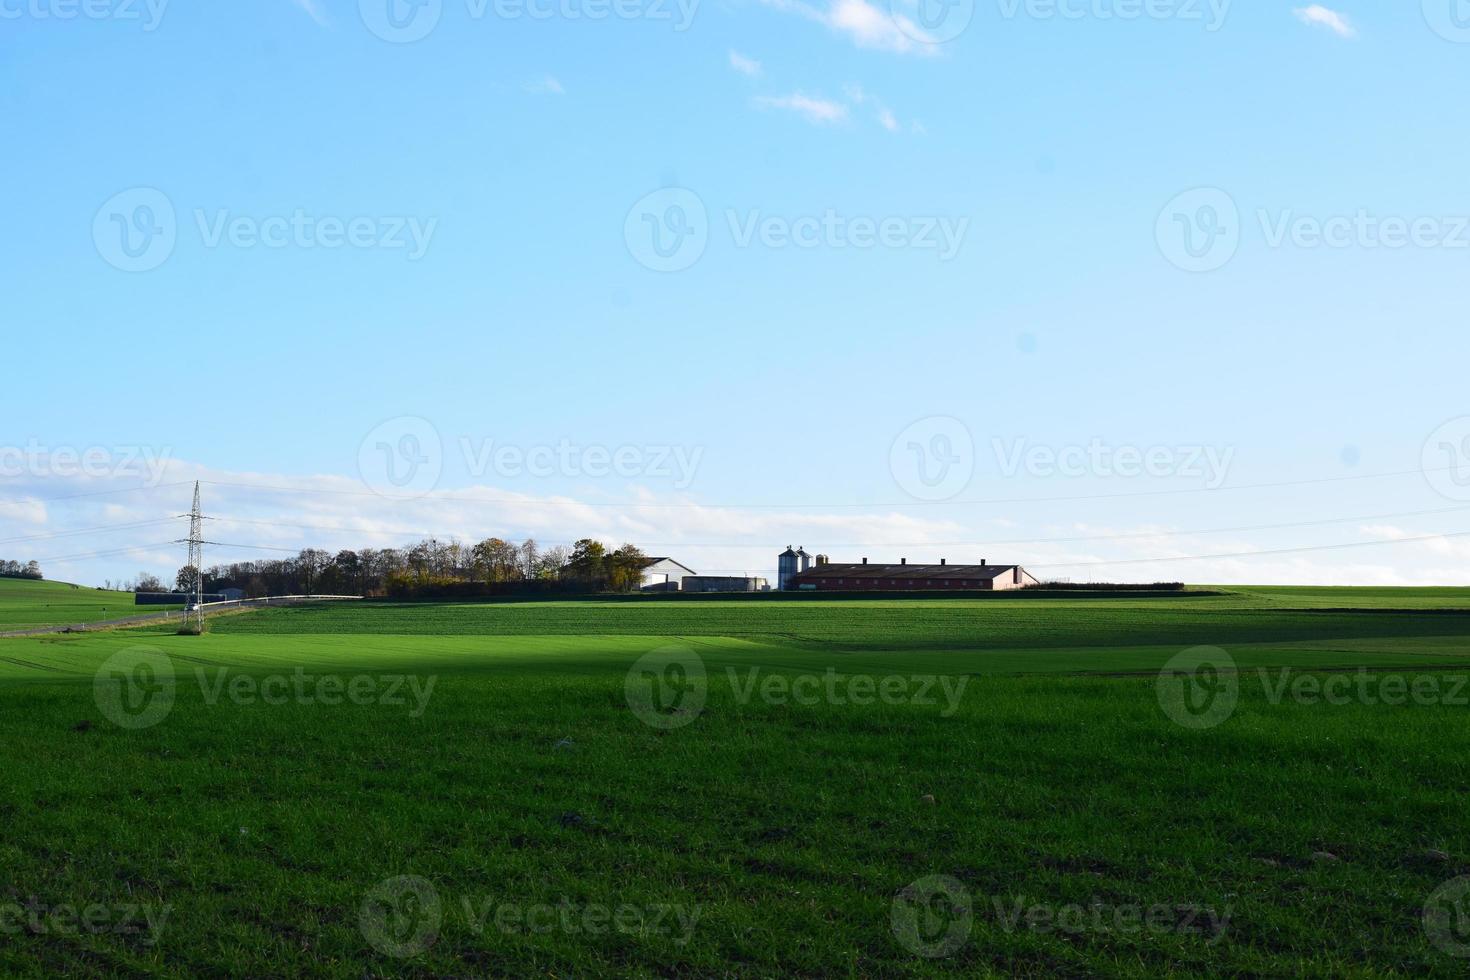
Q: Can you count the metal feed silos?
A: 2